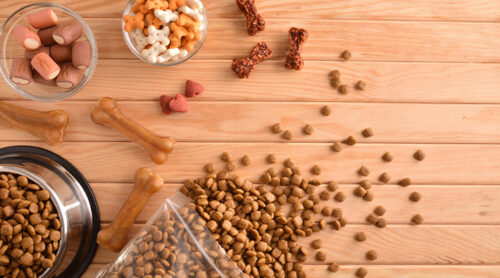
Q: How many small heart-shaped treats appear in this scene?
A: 3